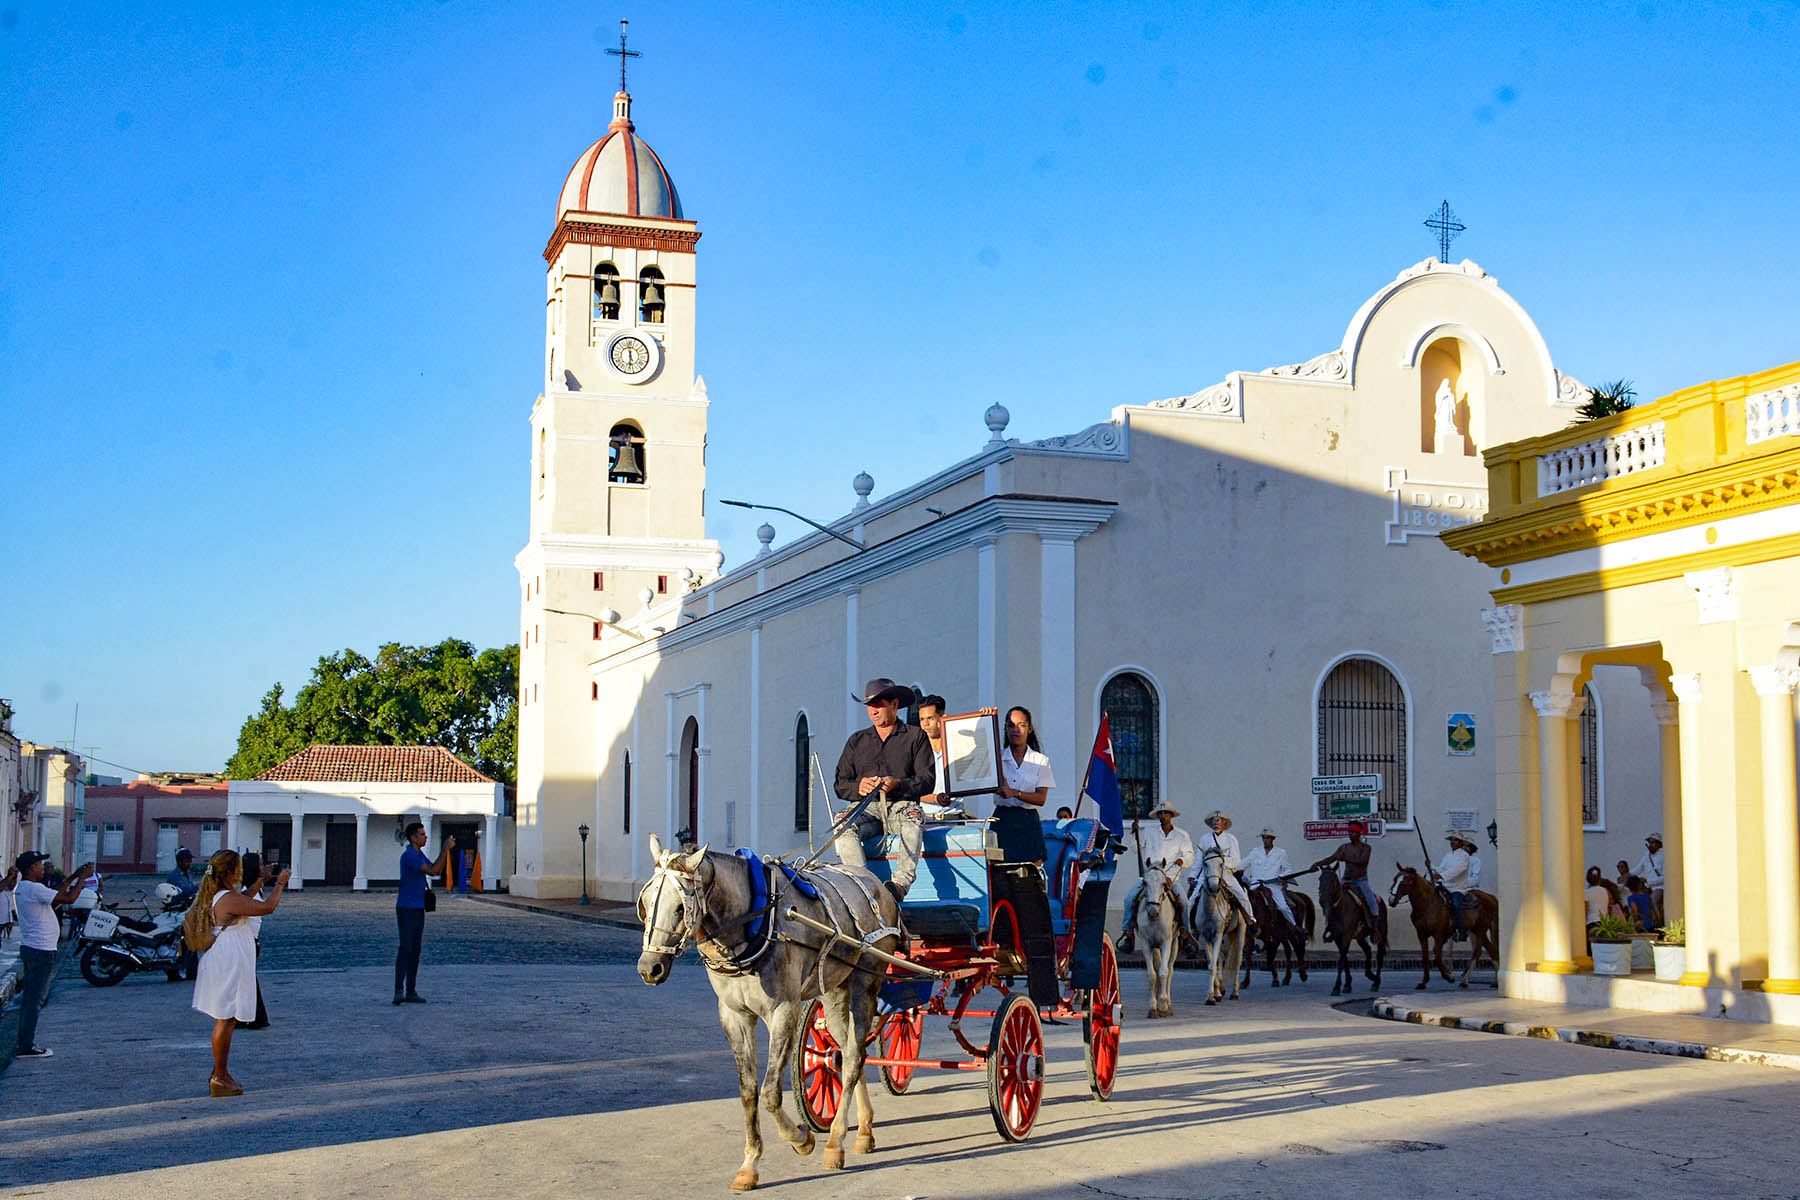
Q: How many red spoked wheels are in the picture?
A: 4